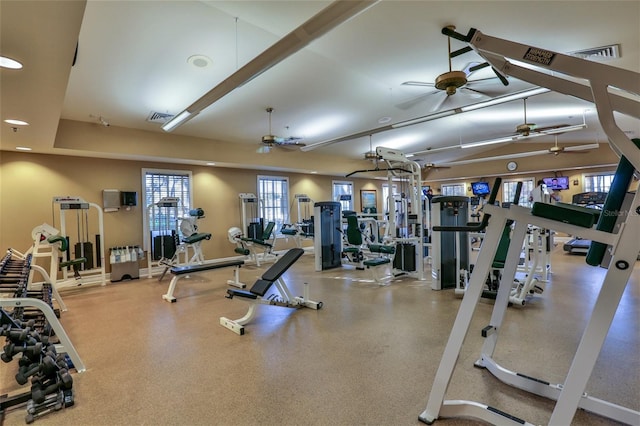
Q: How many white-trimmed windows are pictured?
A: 7